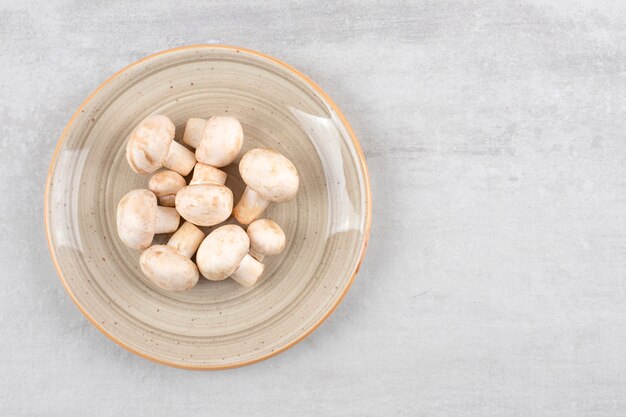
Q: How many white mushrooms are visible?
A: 9